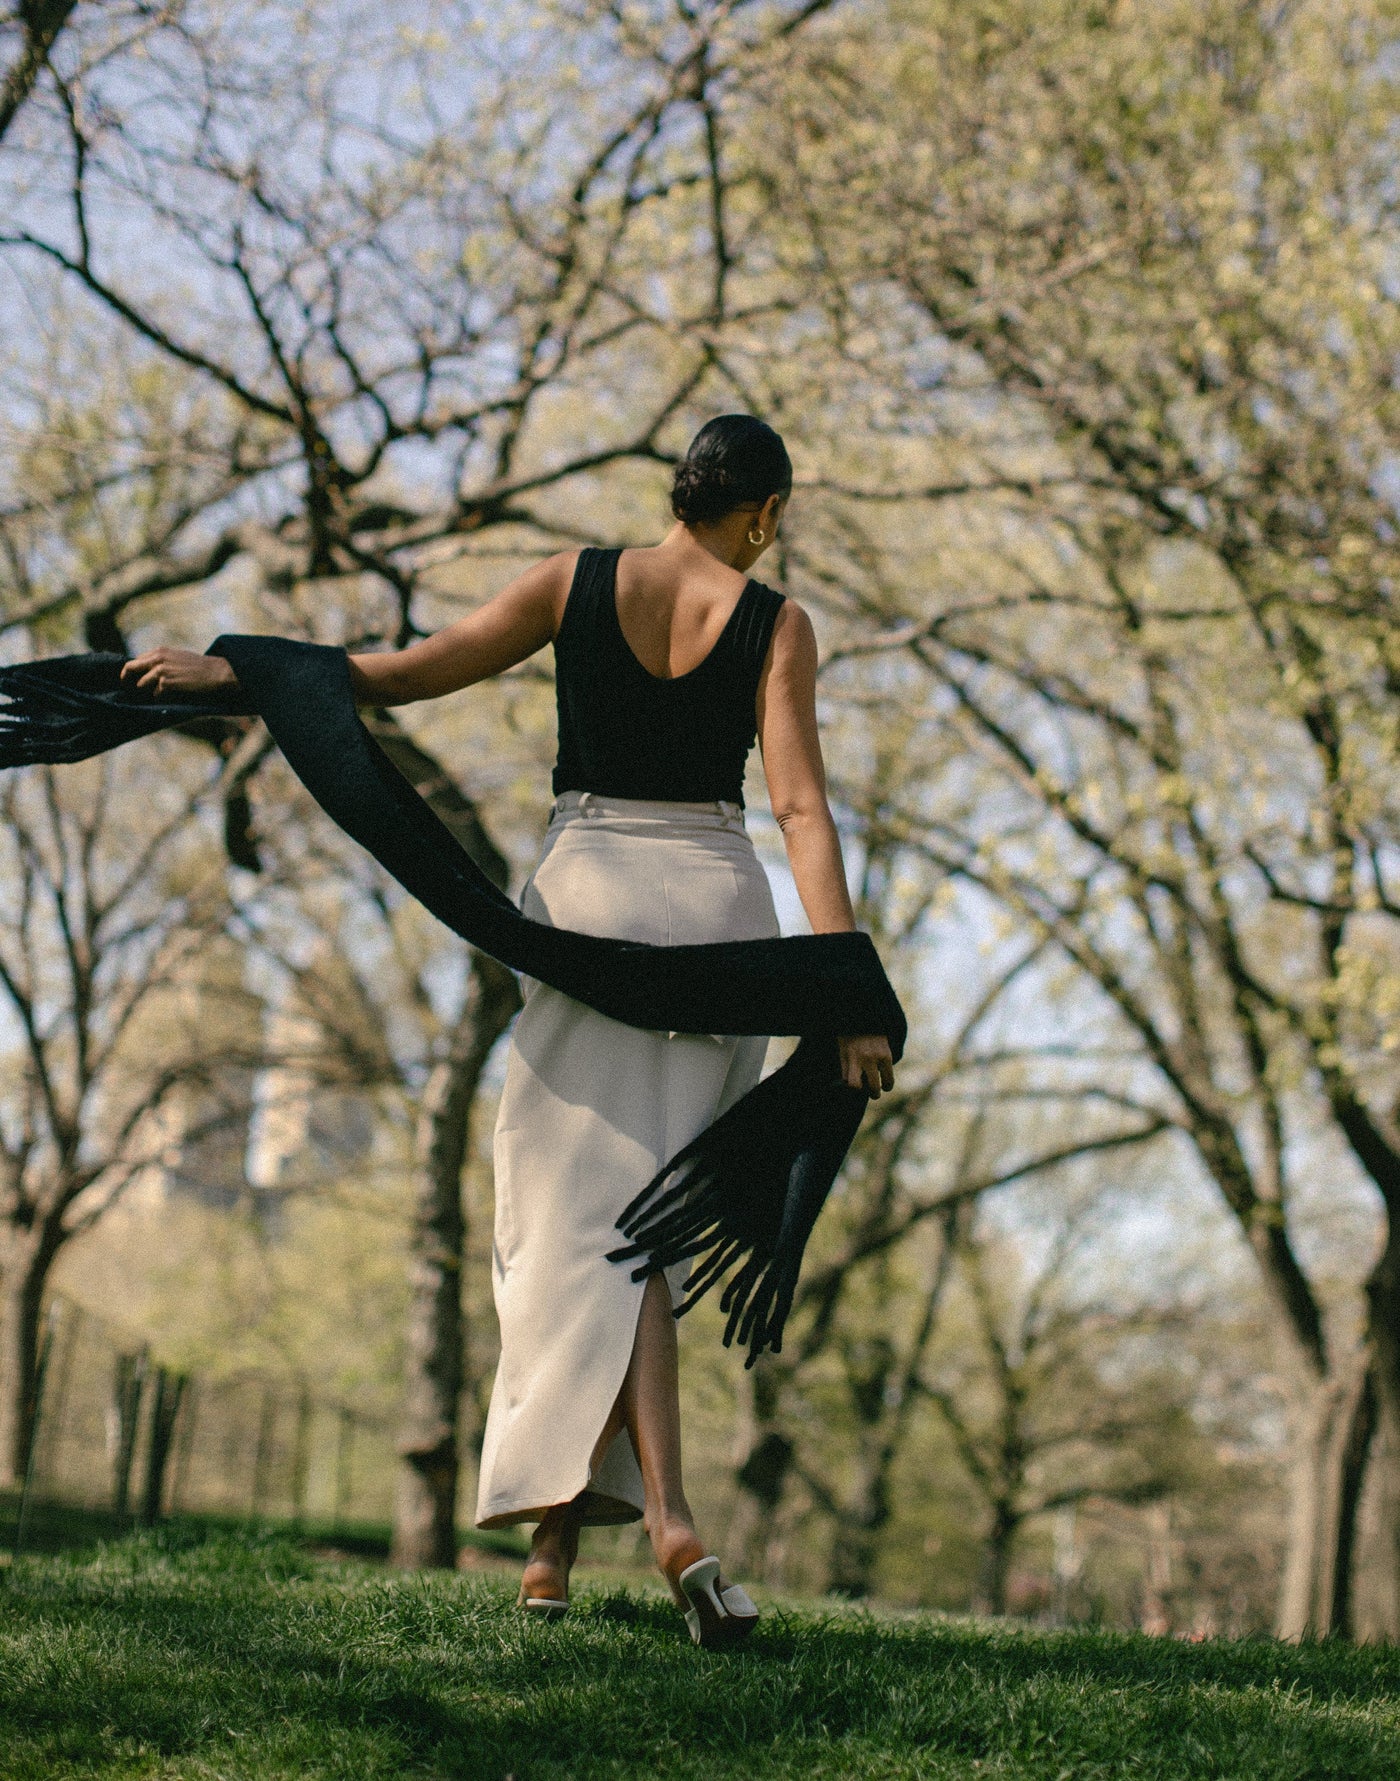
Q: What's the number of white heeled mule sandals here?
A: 2